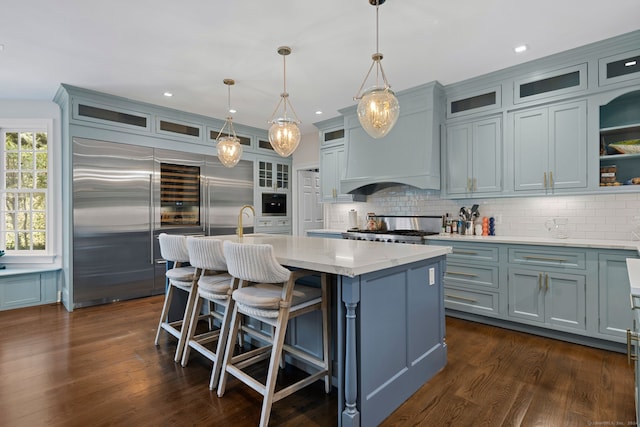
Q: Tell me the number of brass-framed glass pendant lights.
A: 3